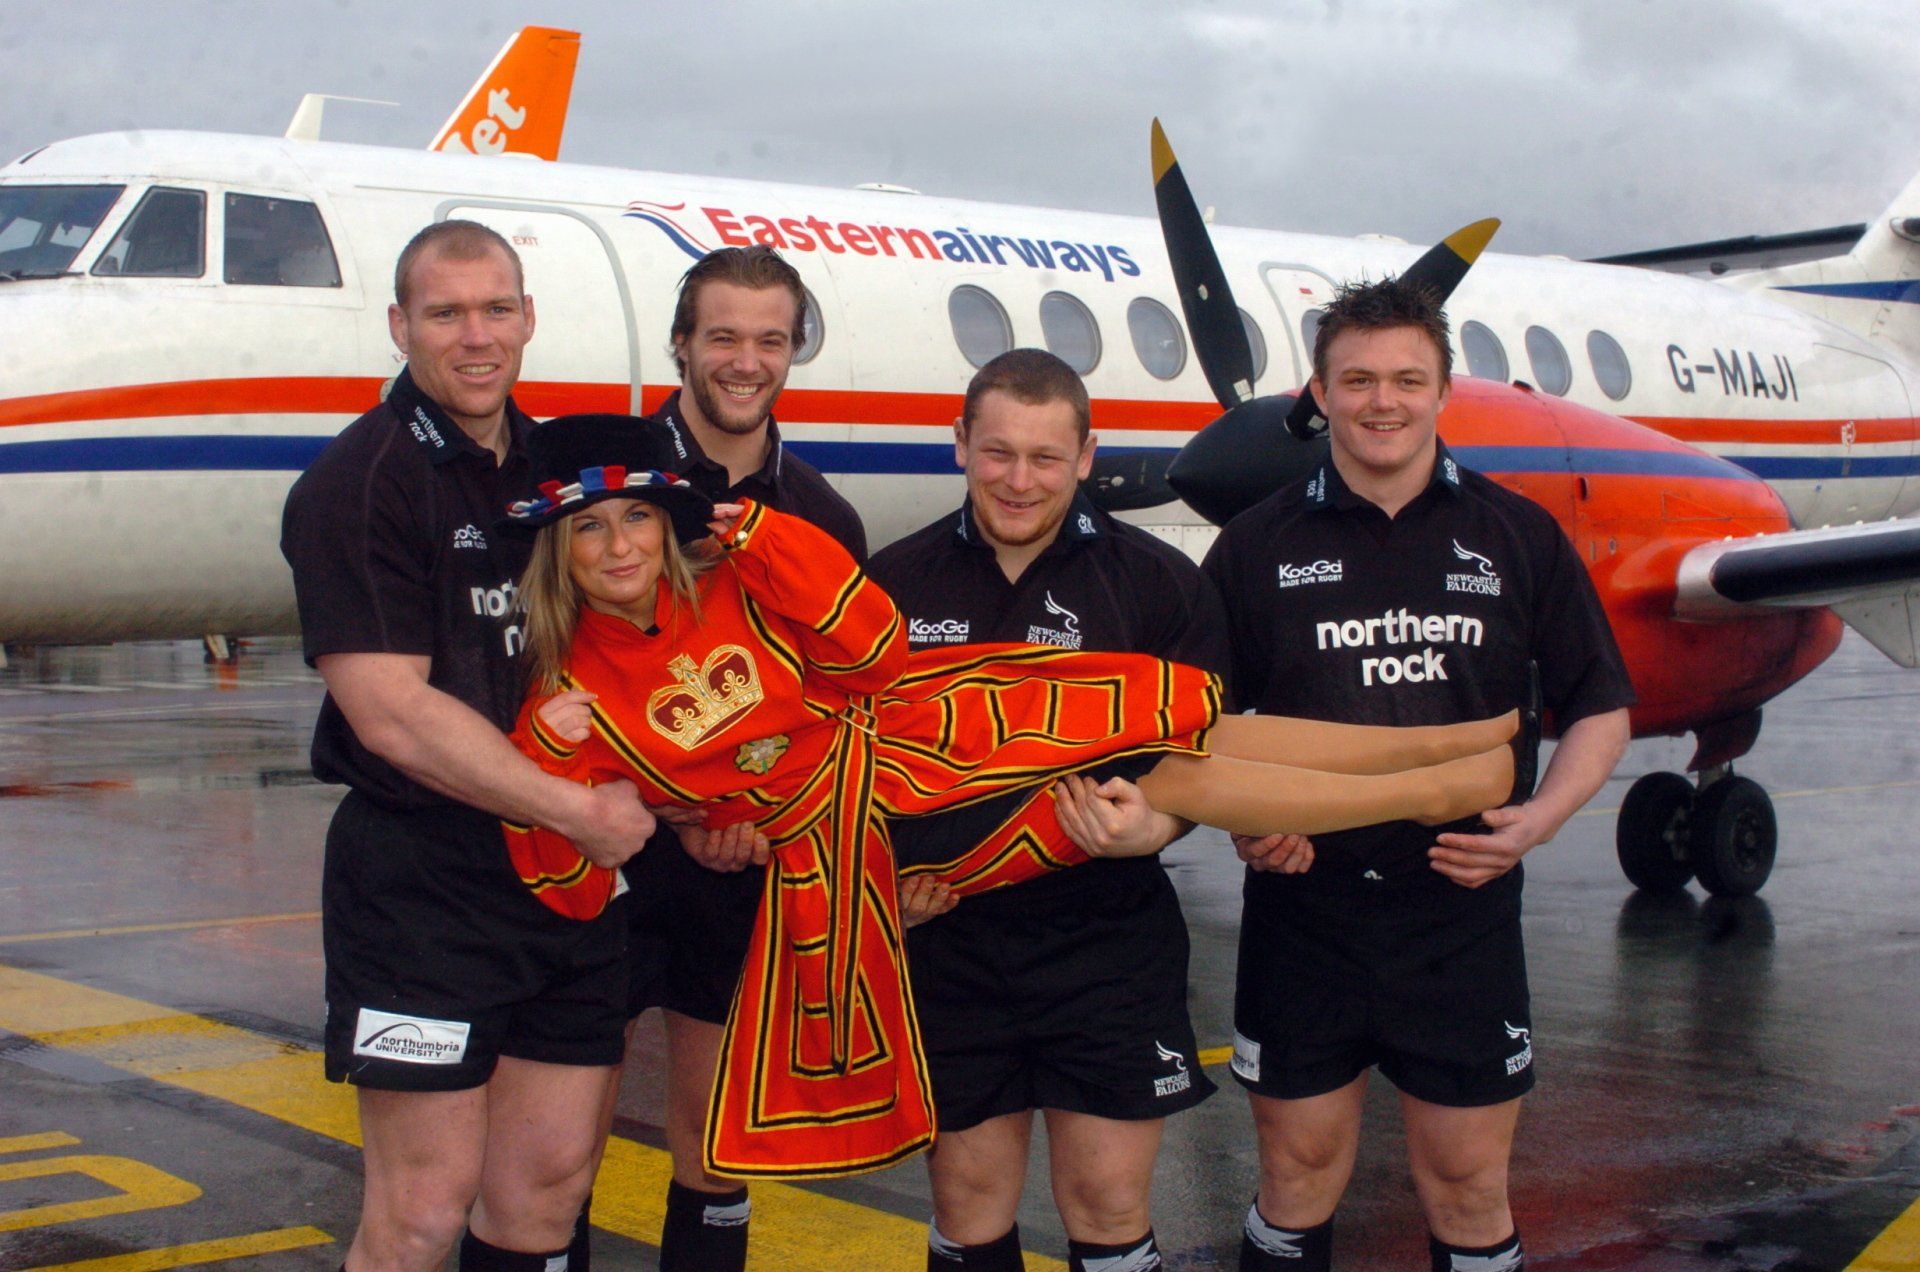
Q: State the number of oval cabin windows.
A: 9